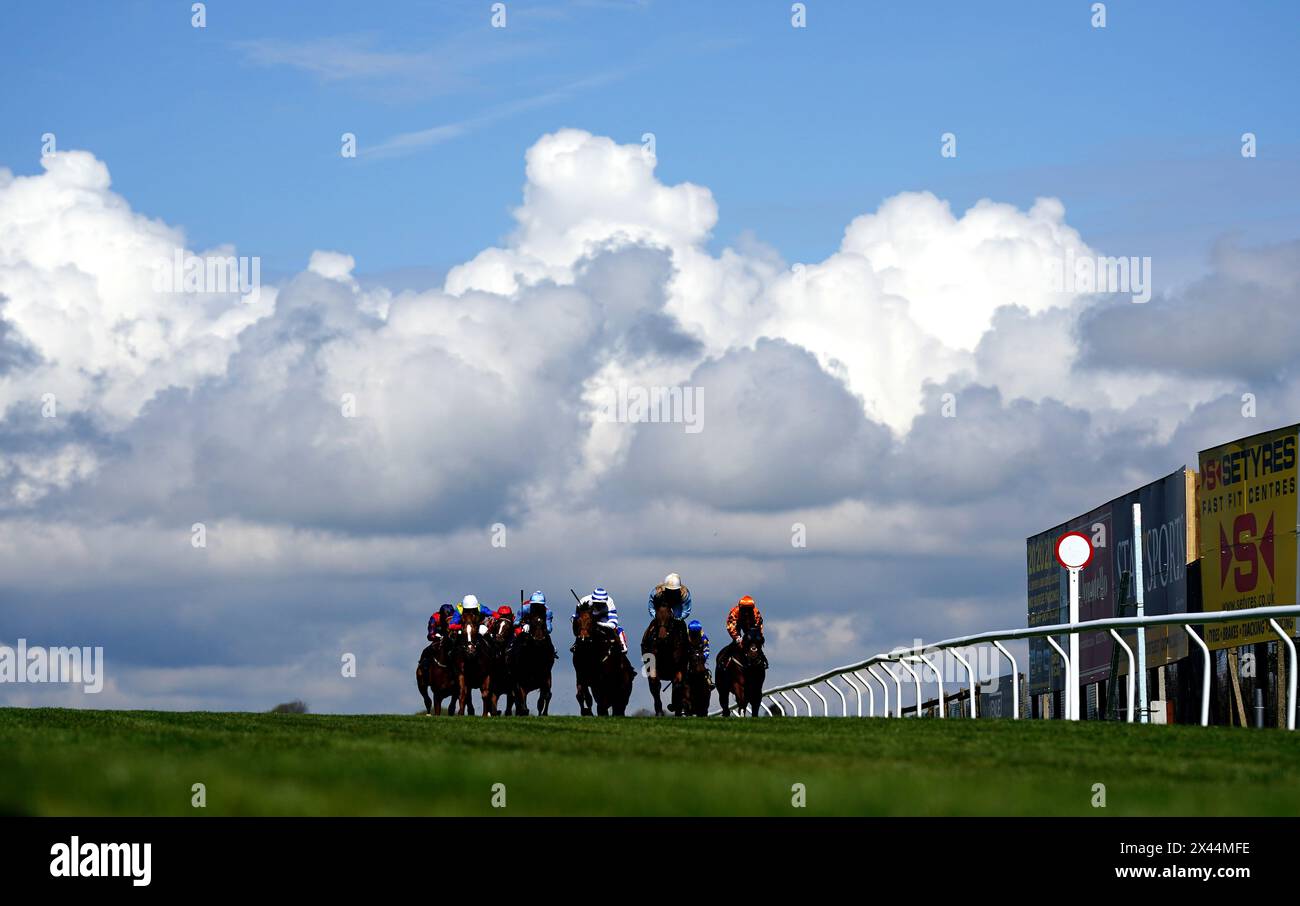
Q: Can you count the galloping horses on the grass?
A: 8